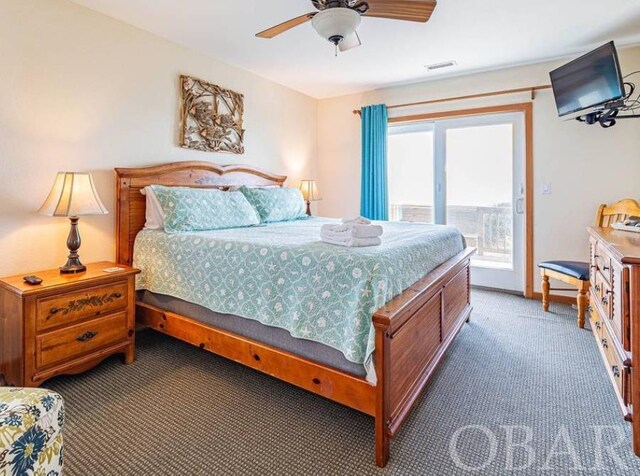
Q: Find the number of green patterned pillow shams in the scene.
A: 2